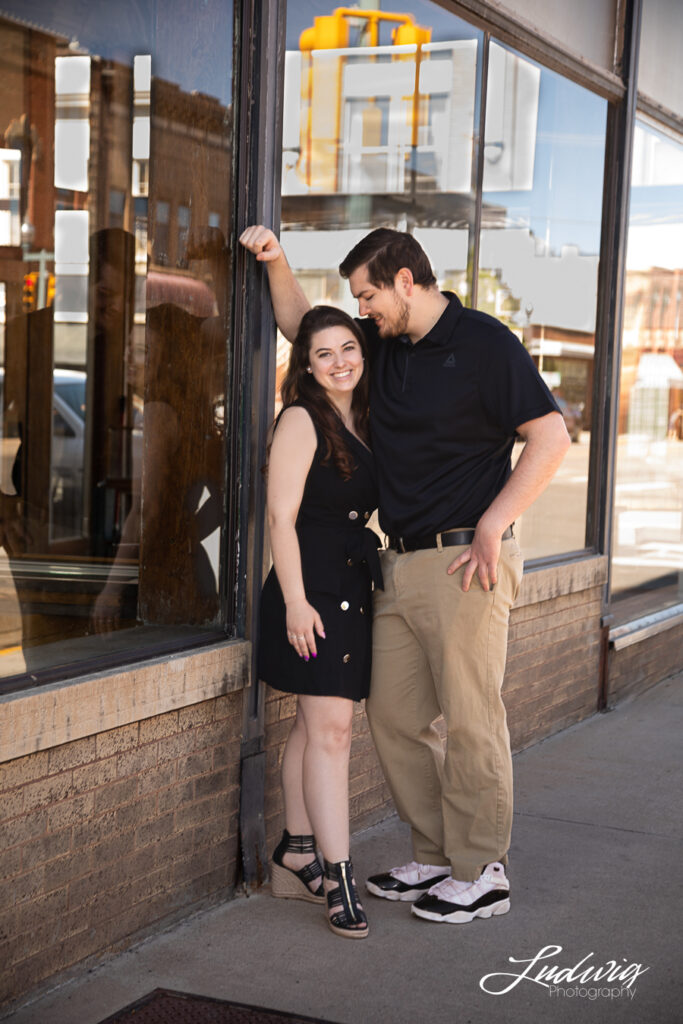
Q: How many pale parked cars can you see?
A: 1